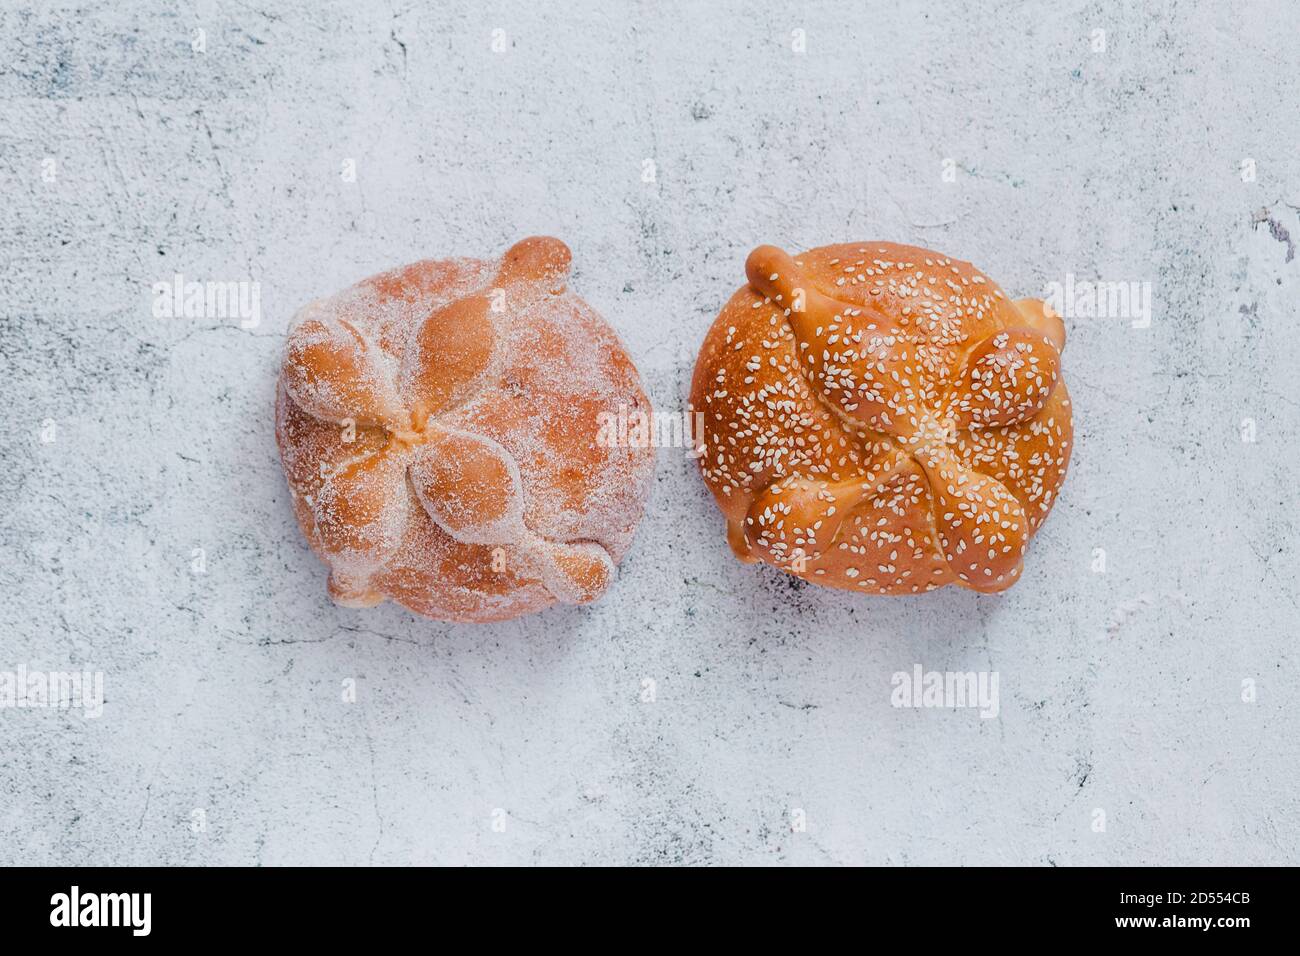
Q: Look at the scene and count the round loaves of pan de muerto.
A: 2